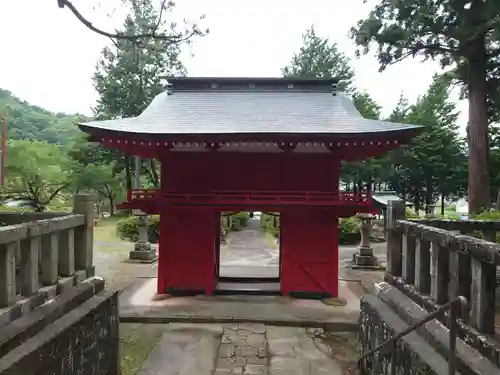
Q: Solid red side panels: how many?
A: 2